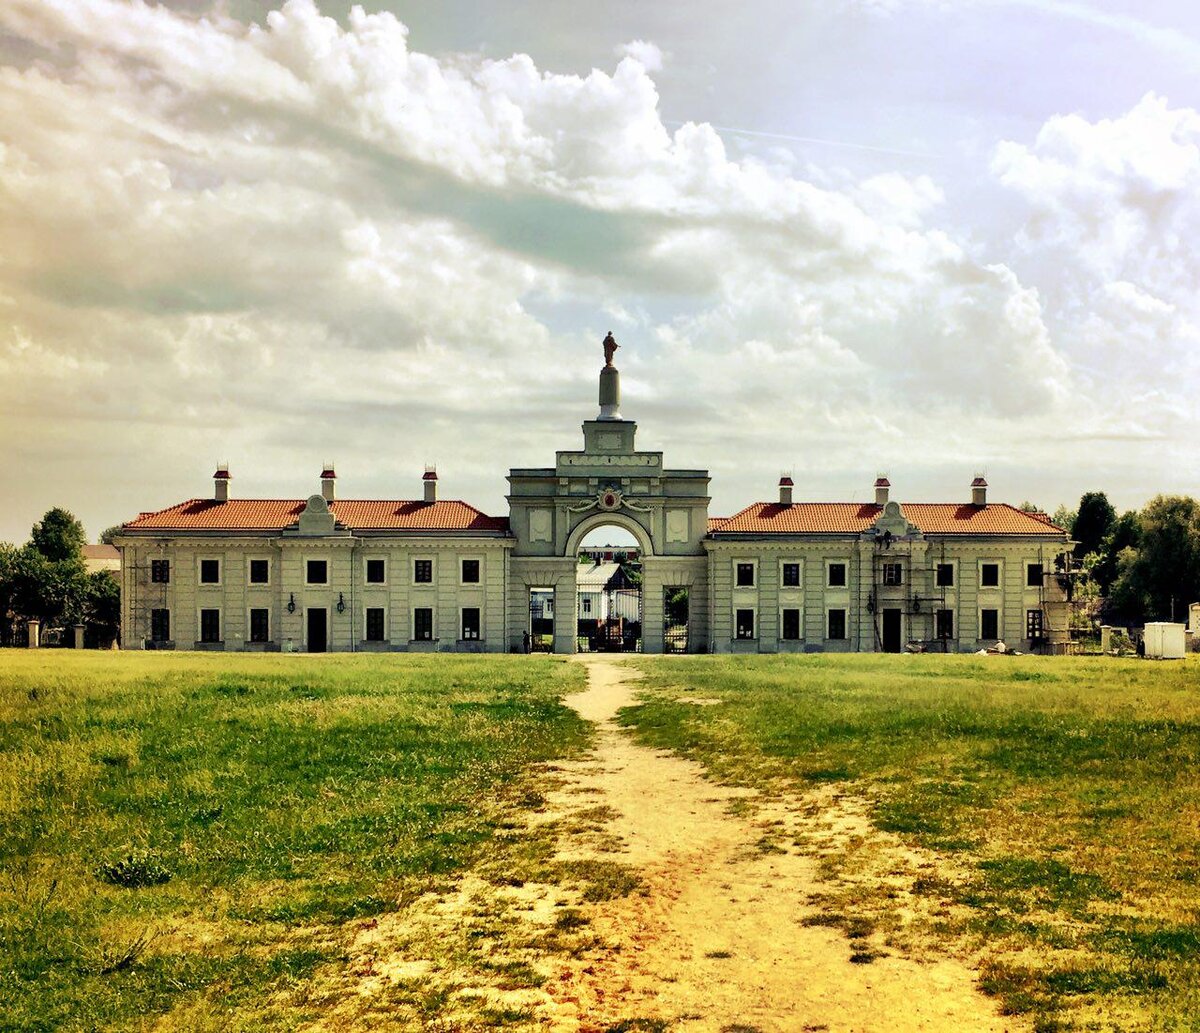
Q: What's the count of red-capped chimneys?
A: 6